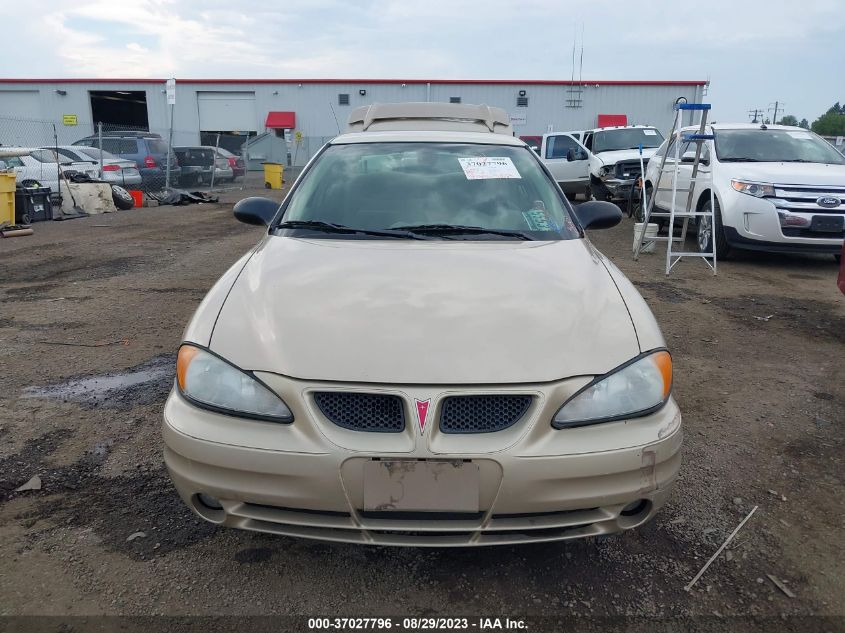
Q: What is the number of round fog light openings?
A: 2